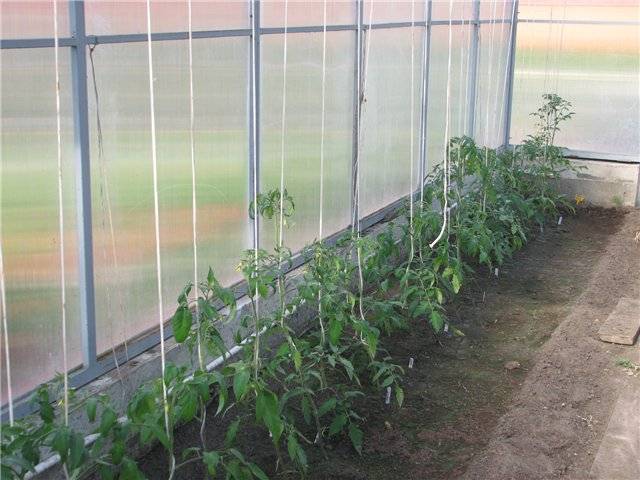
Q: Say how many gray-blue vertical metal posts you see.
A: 6